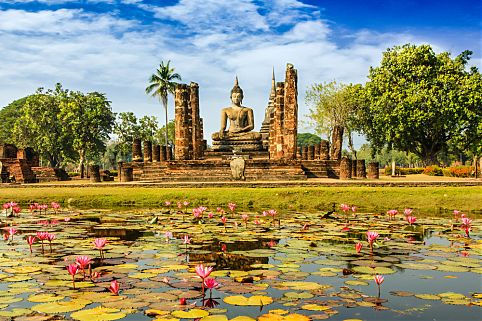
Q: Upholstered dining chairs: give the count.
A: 0